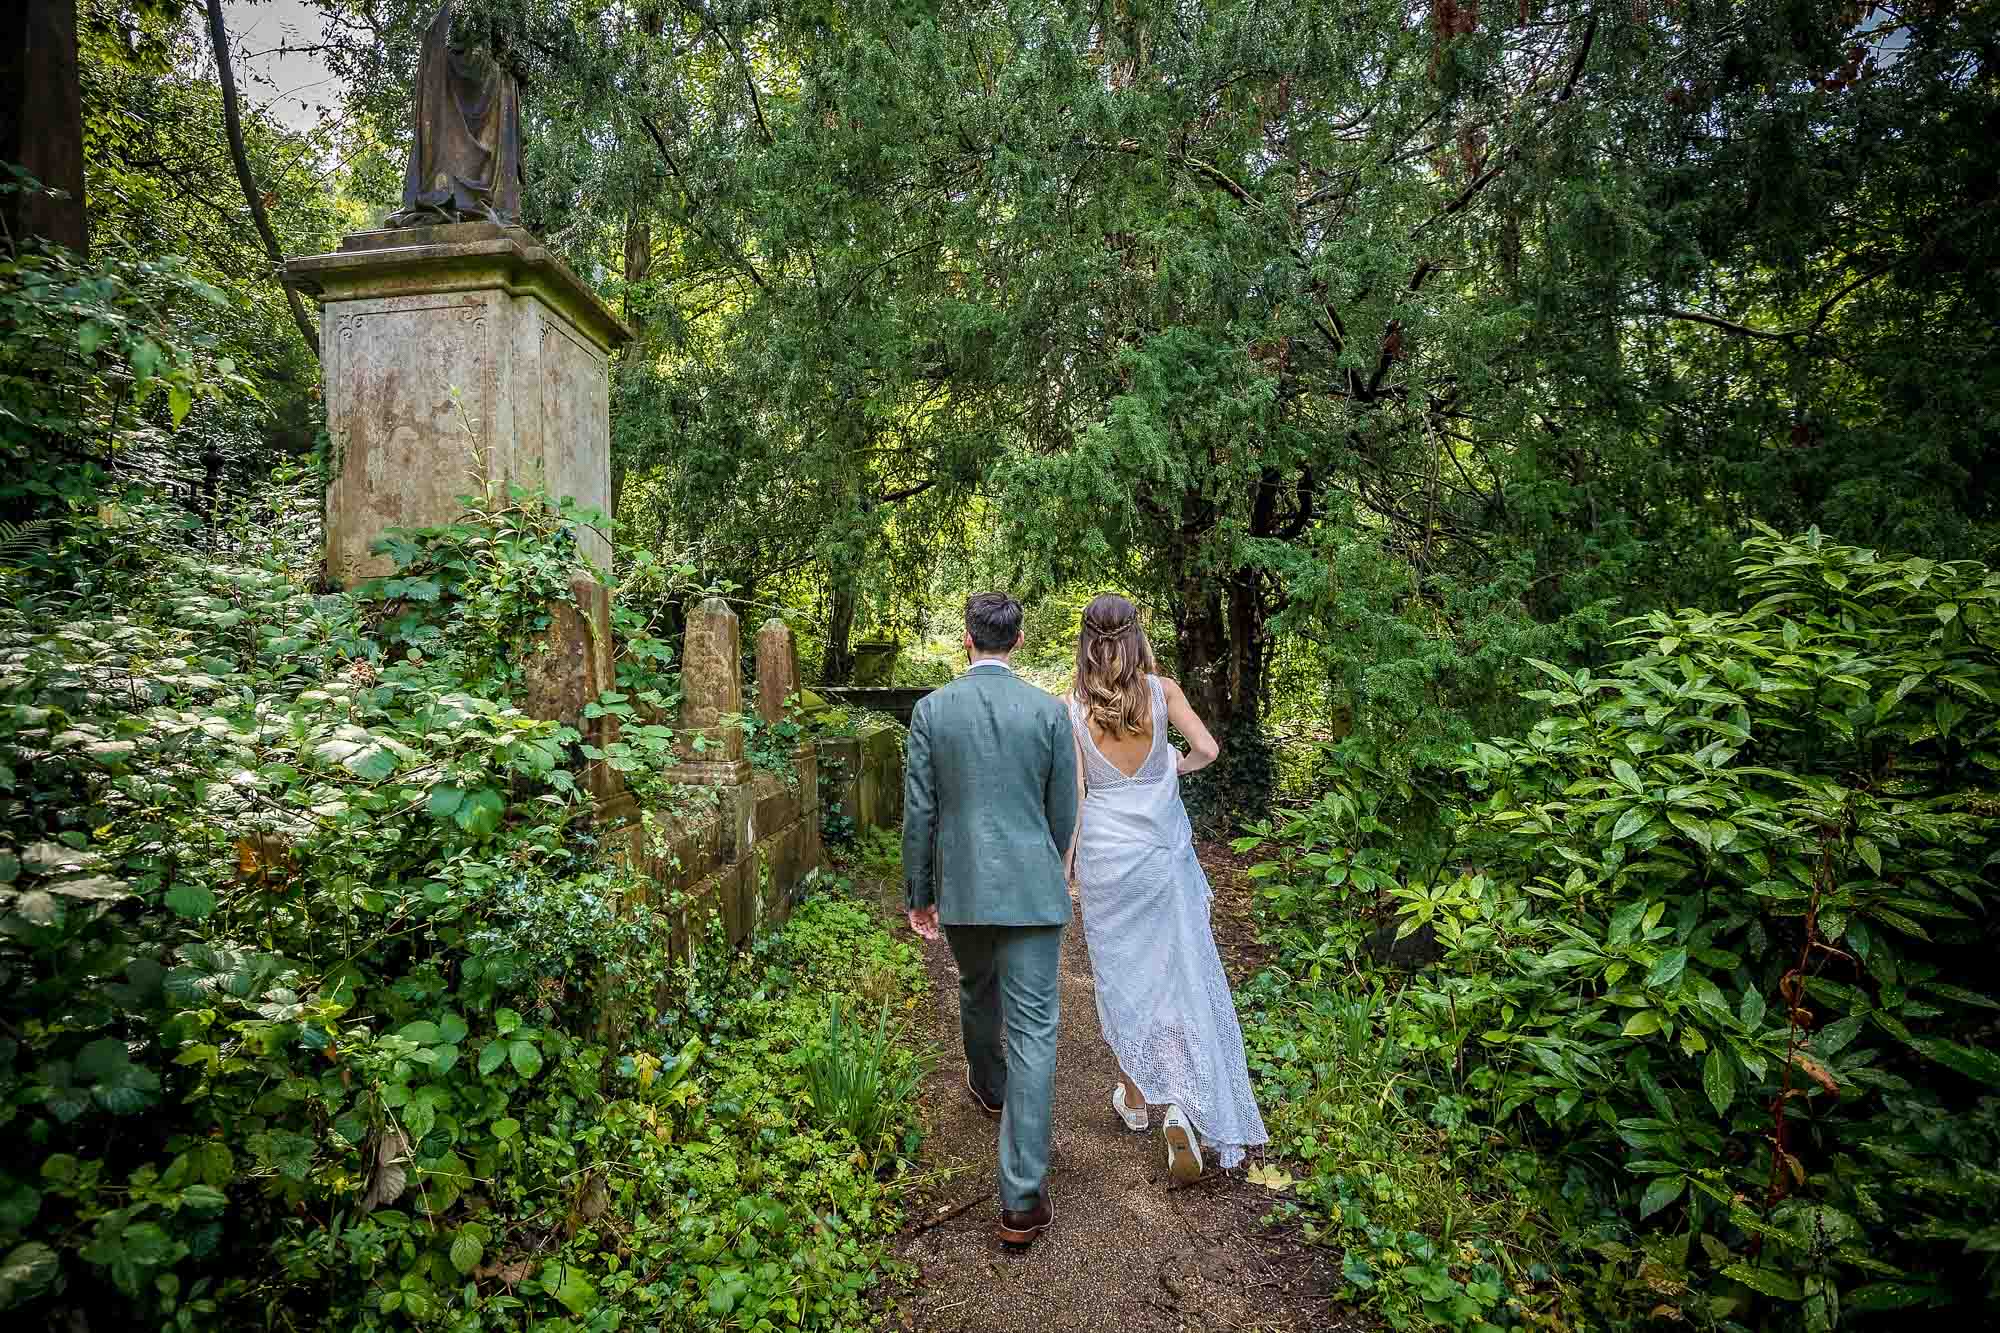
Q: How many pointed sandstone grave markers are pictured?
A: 3